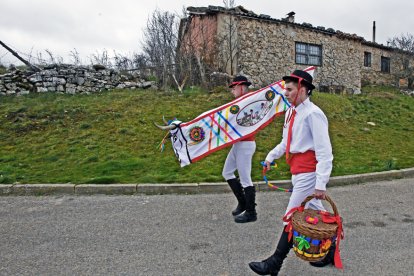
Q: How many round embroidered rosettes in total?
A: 3